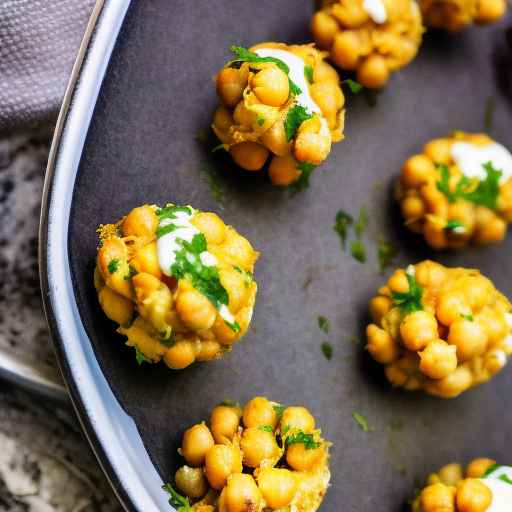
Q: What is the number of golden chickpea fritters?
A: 8